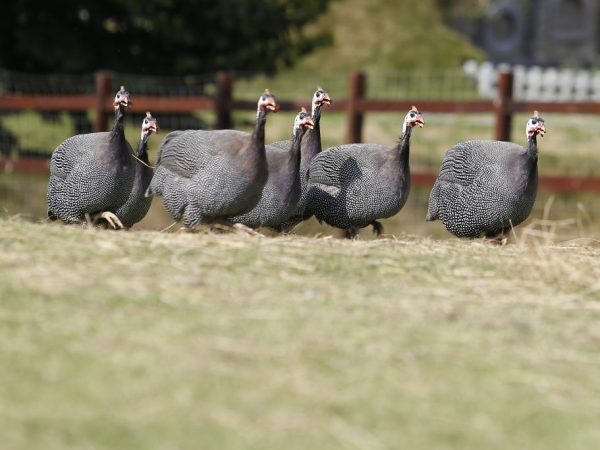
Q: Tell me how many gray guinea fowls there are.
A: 7